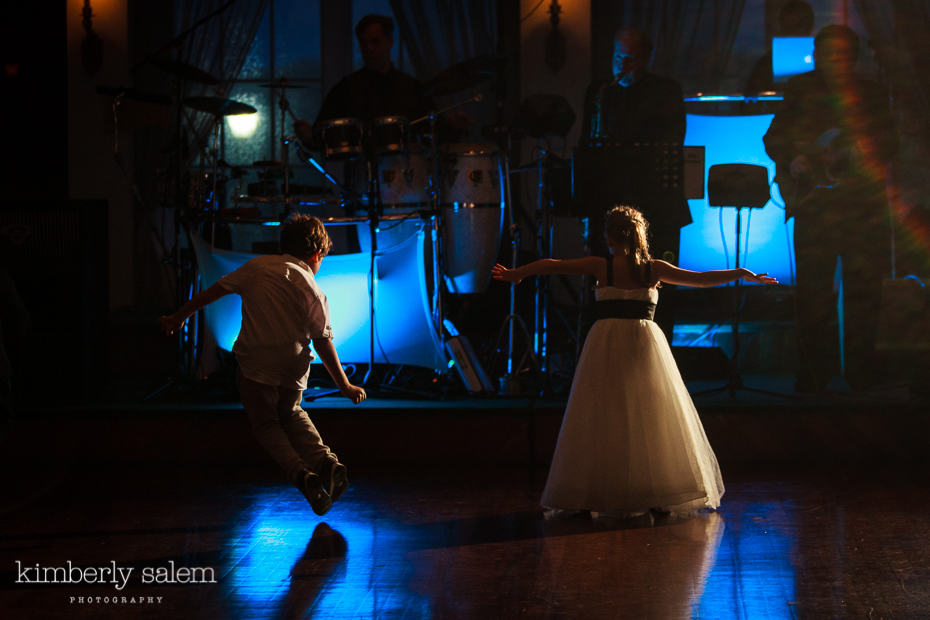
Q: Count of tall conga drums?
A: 2